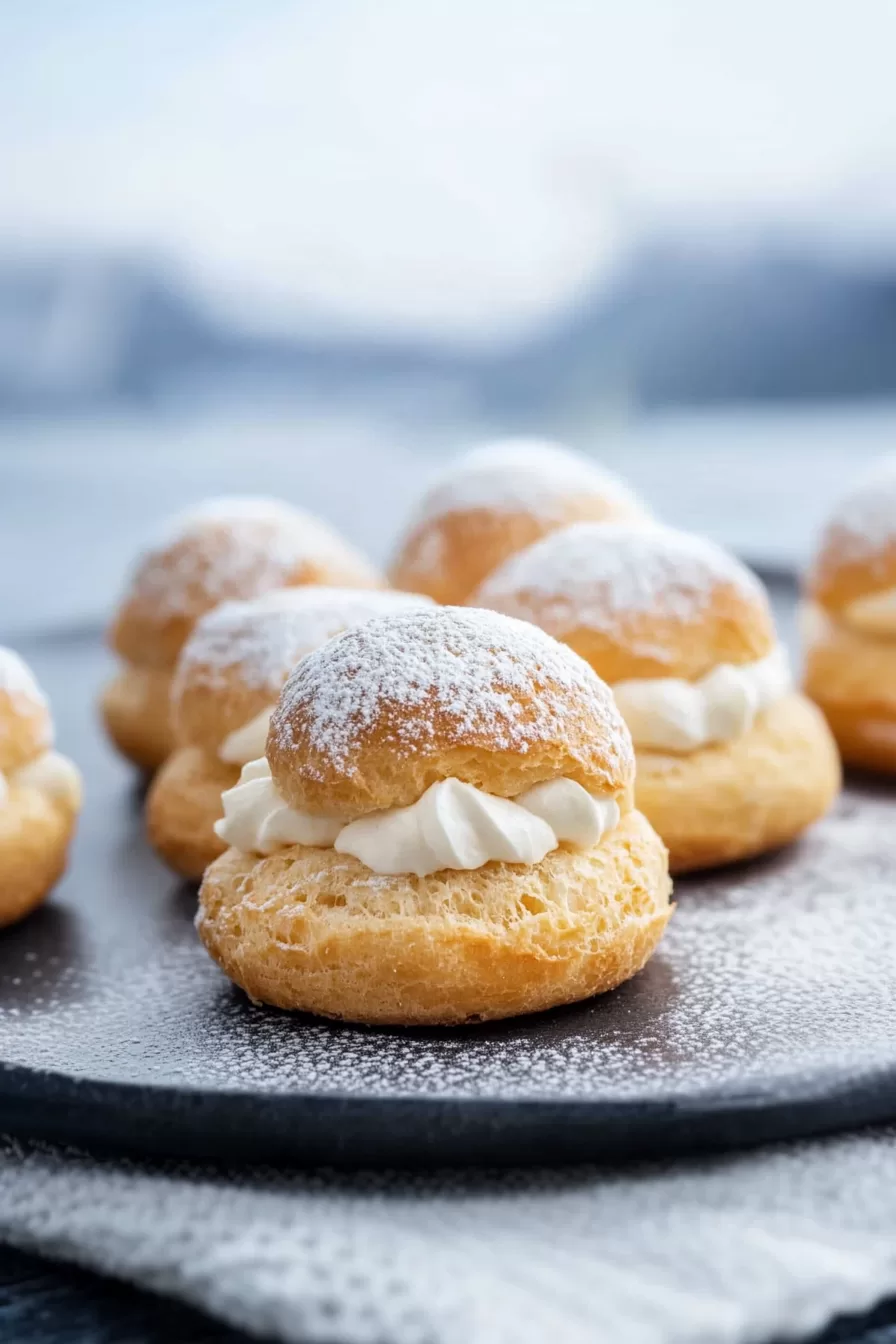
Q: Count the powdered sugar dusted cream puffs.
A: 7